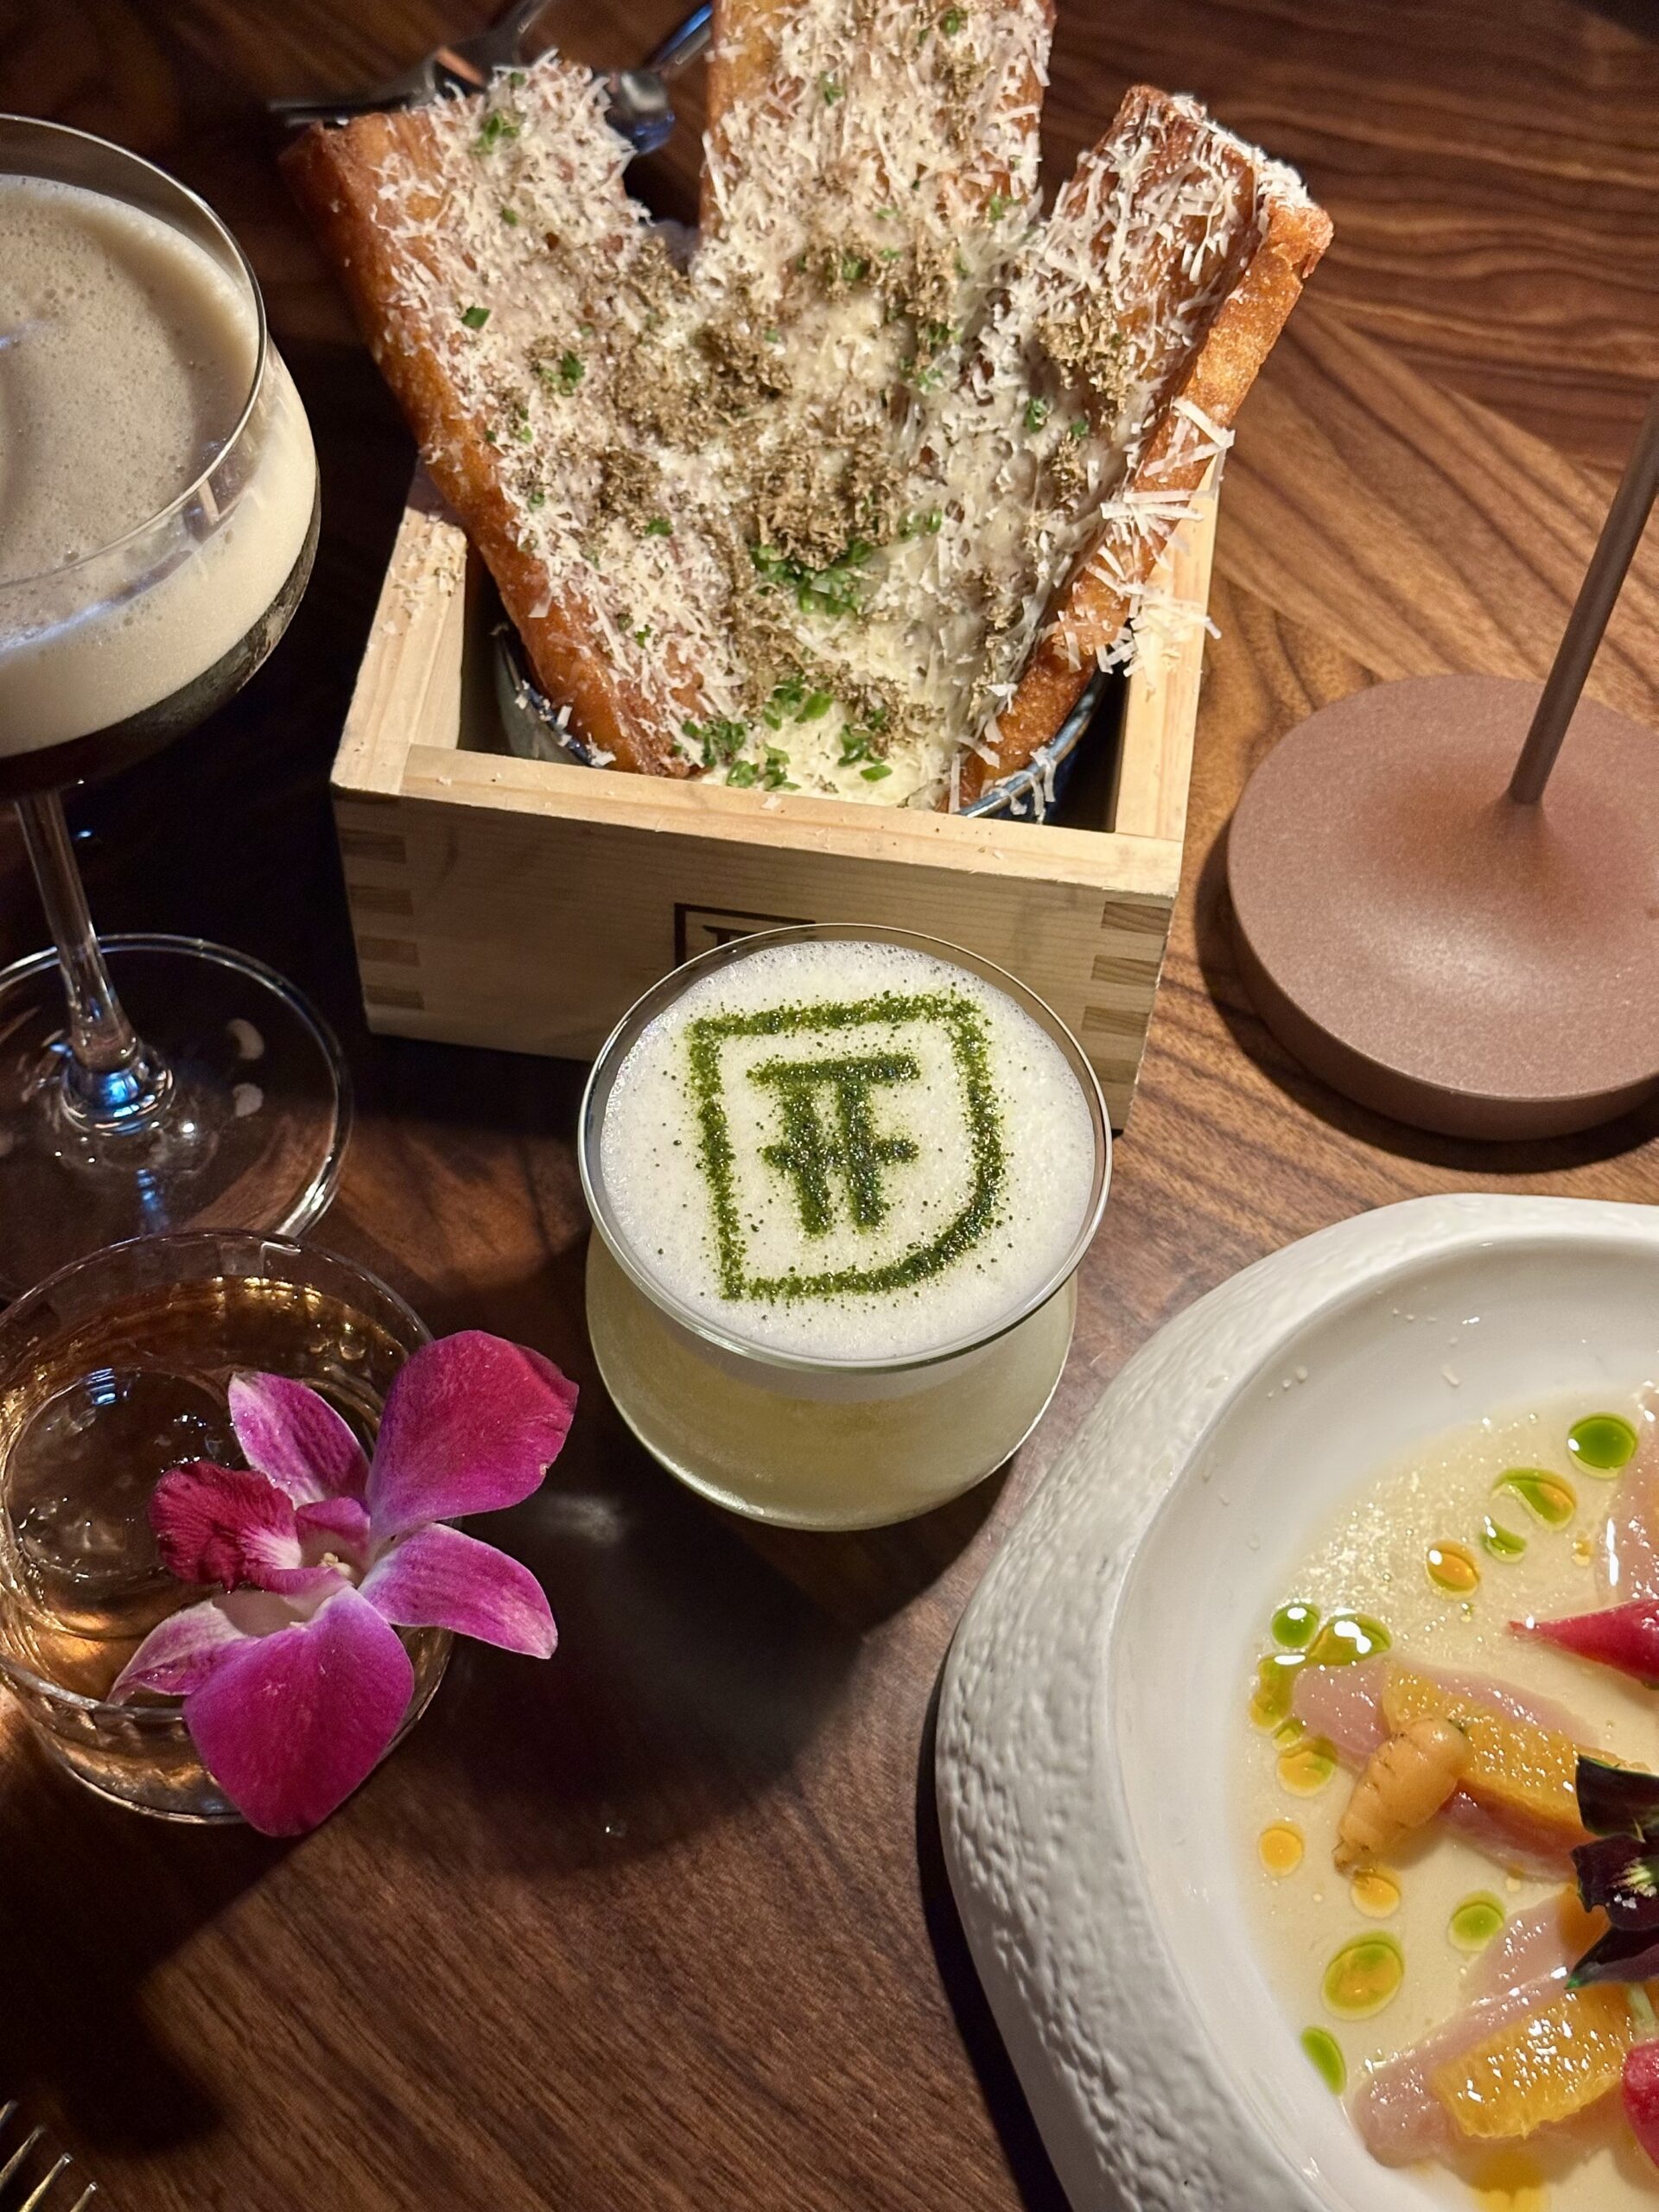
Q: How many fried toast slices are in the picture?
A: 3